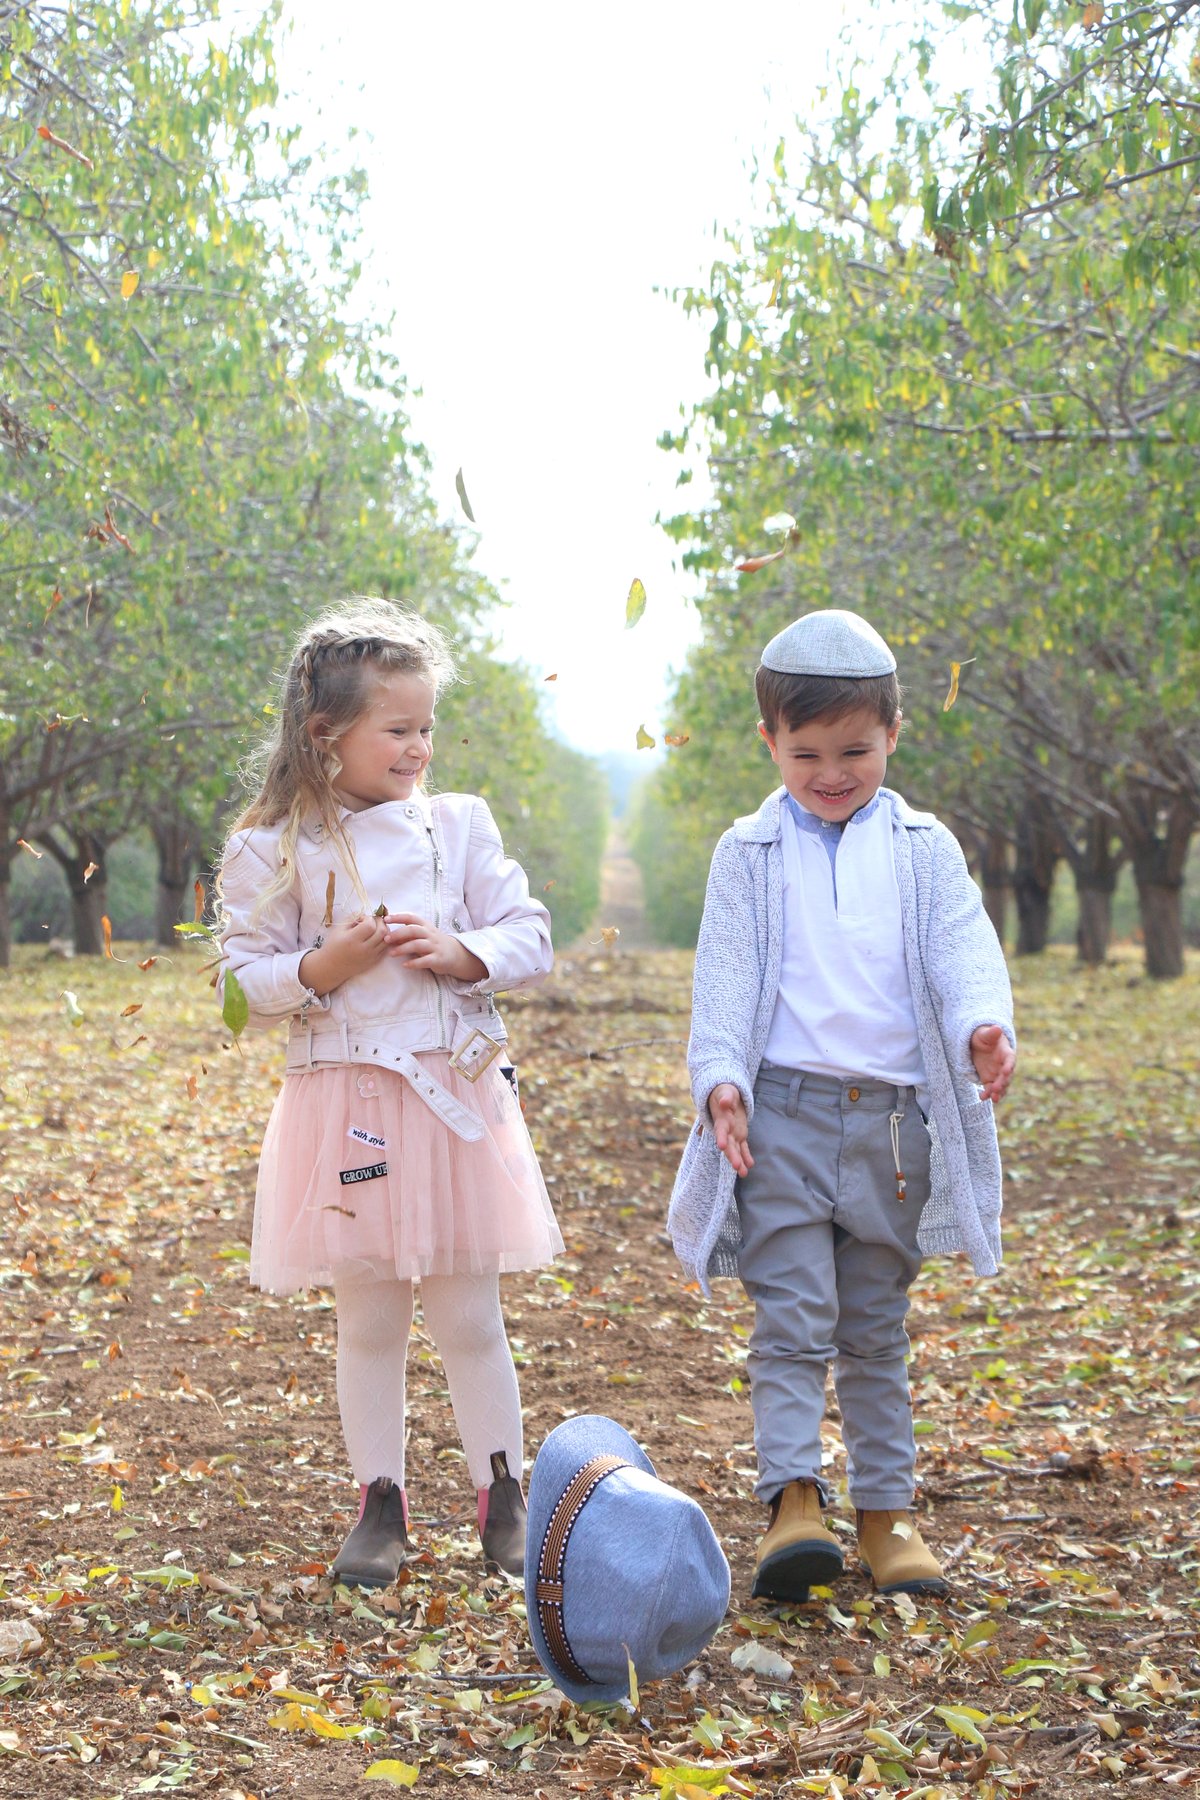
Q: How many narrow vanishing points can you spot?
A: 1